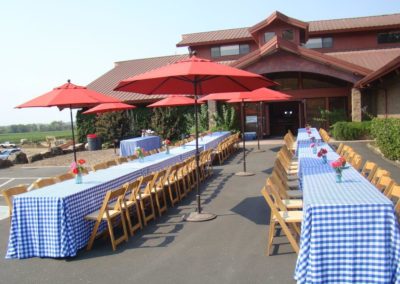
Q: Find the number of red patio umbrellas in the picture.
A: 6